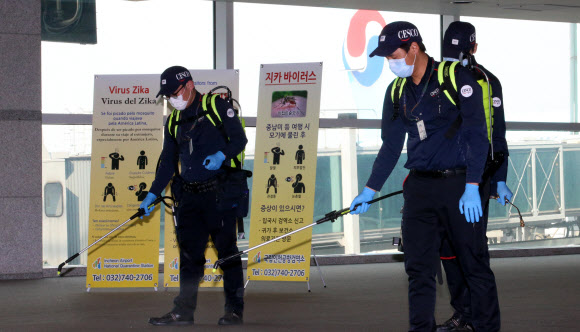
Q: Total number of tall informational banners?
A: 3